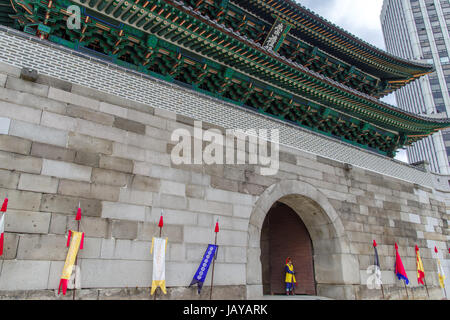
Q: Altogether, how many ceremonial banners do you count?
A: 8